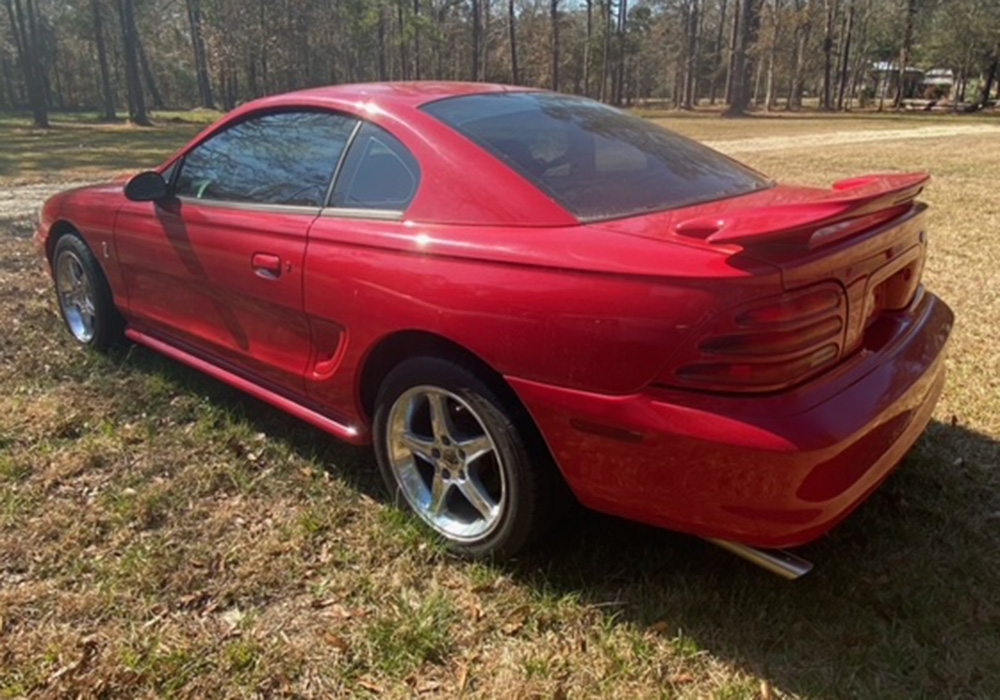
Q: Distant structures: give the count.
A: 2